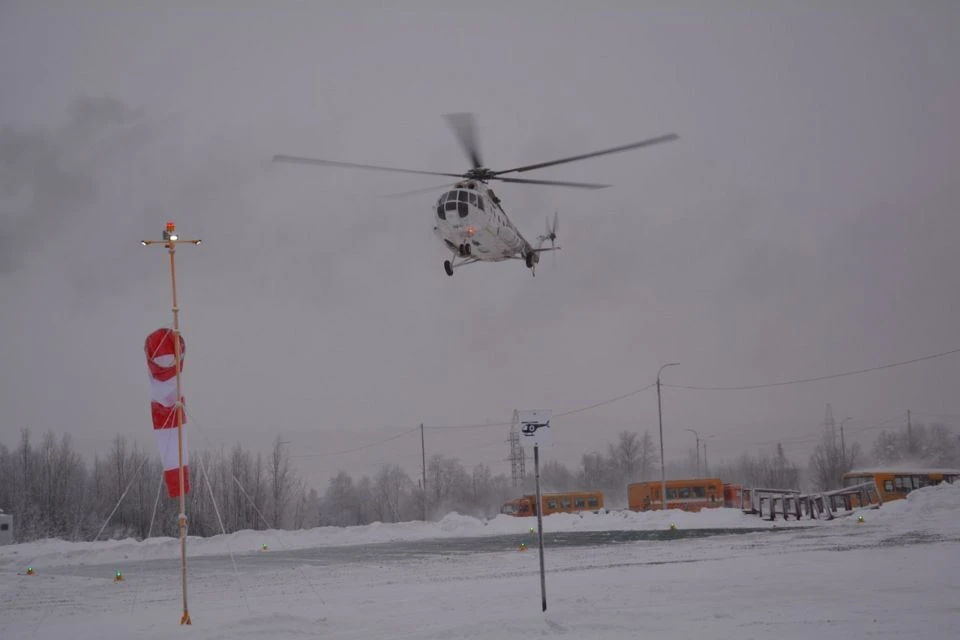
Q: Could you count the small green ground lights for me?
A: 7